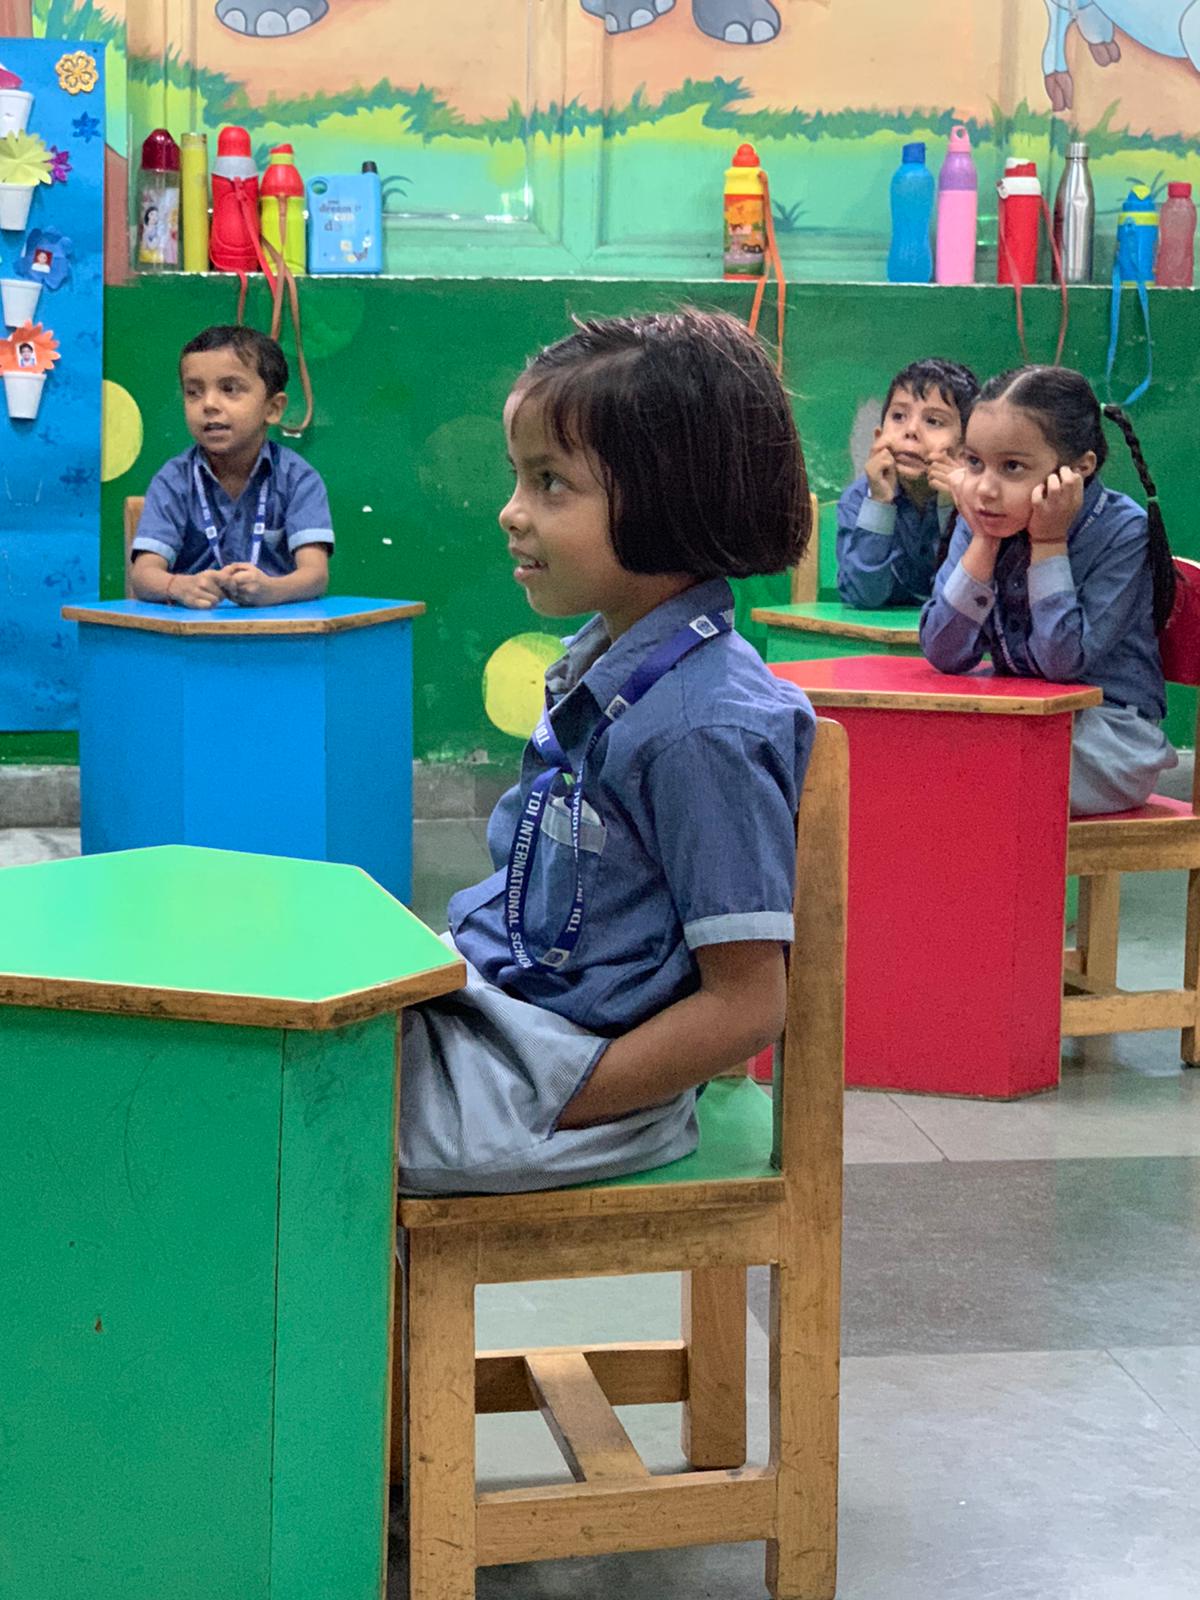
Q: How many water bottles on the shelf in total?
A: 12